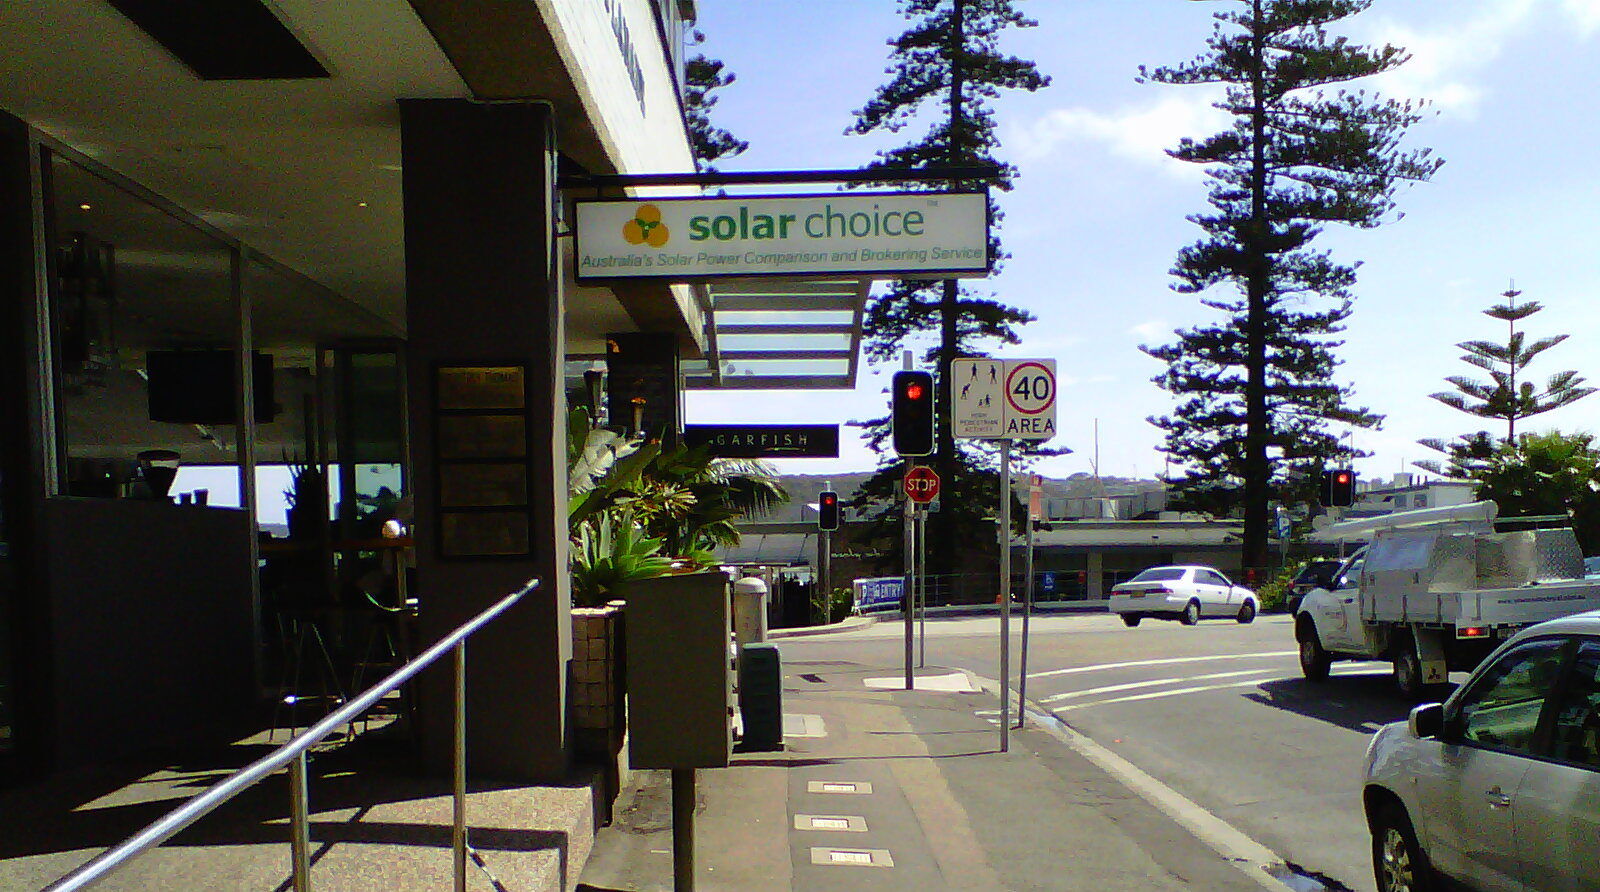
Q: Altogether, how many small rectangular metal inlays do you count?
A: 3